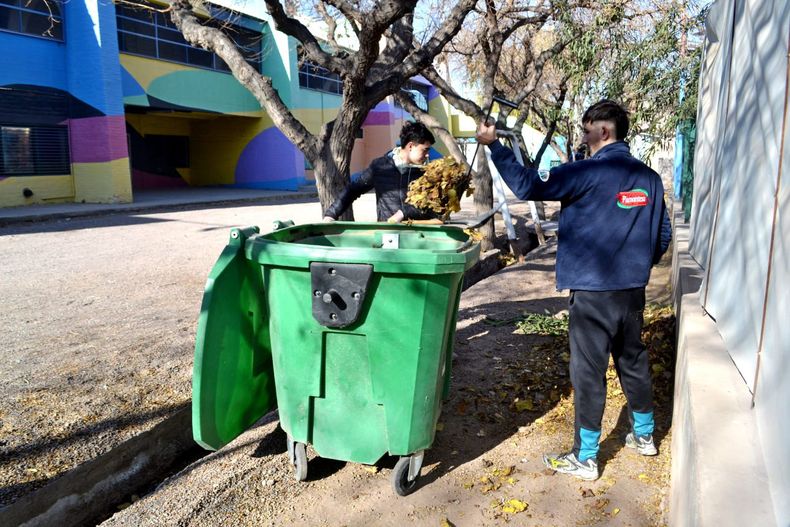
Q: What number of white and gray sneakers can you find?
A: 2